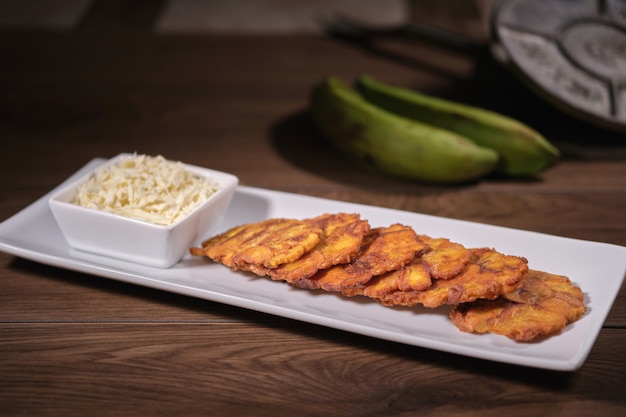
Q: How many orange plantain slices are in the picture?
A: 6